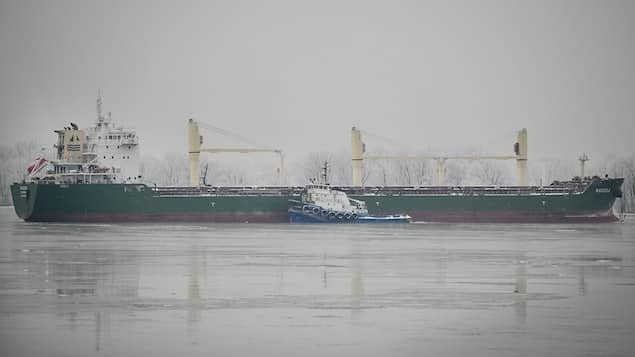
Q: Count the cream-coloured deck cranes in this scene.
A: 3